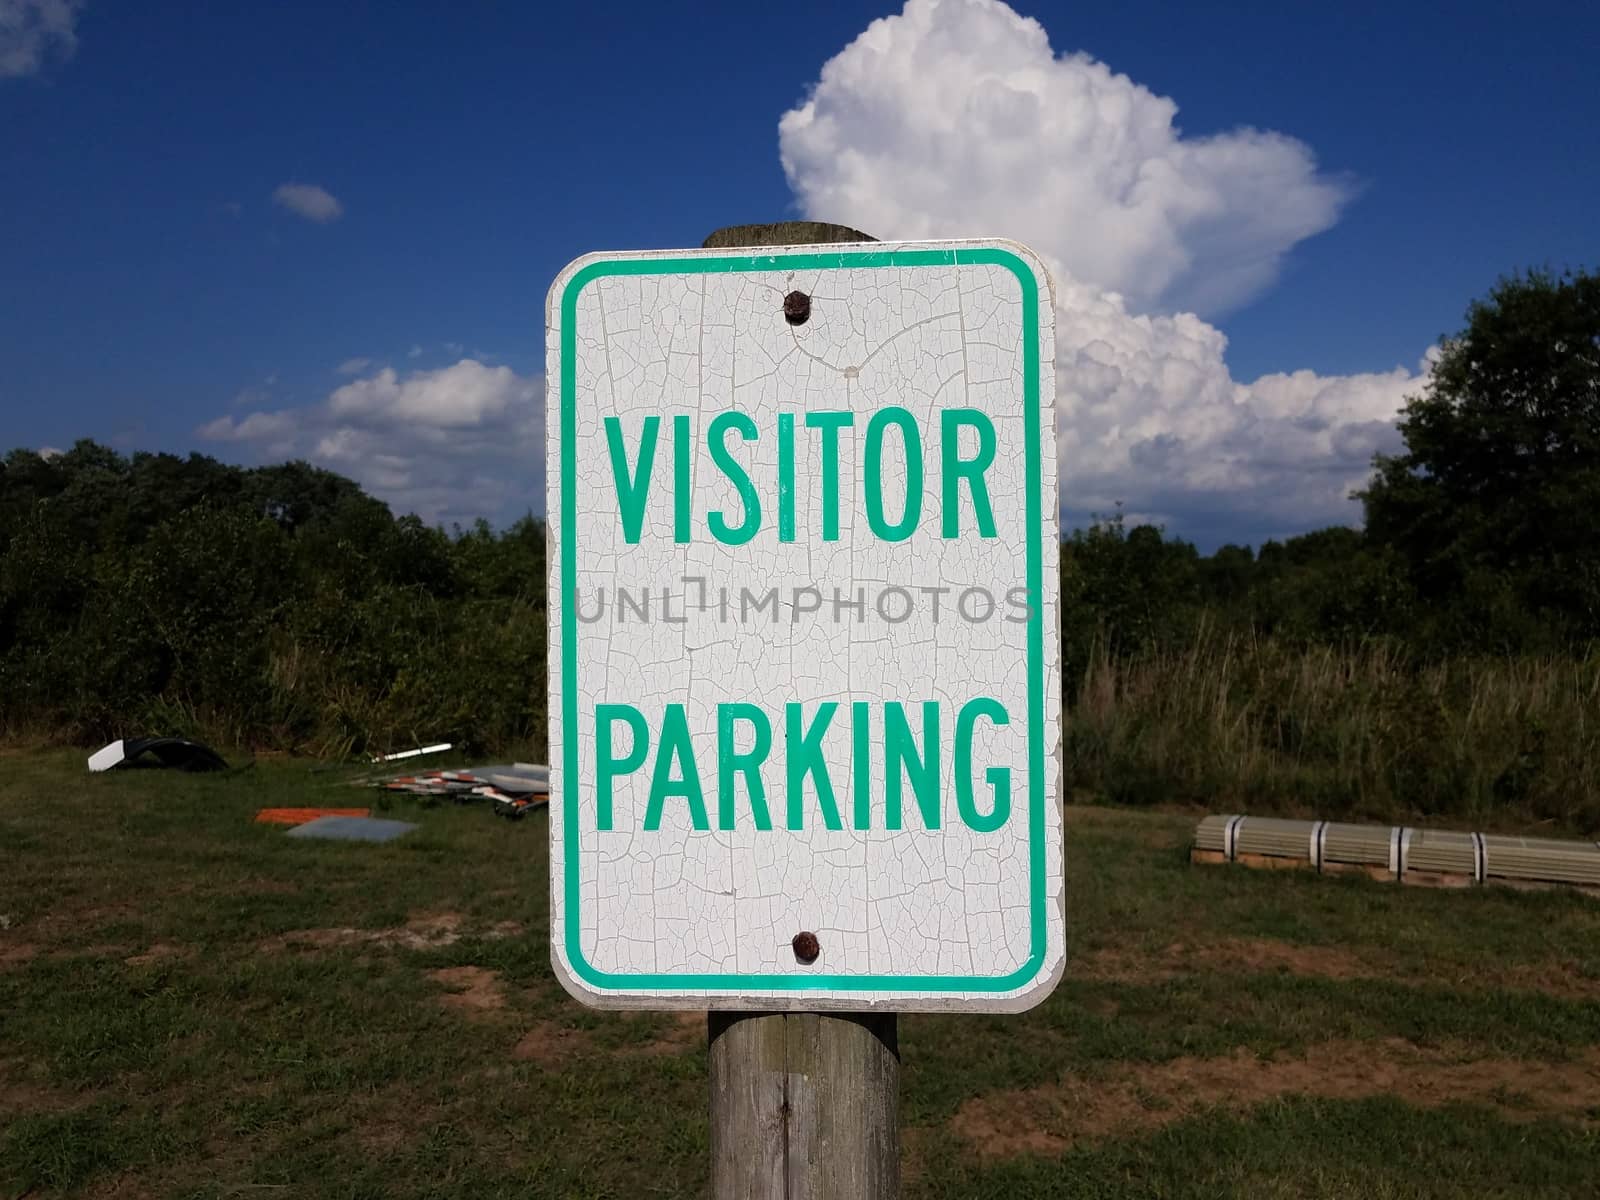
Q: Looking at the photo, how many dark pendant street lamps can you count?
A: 0